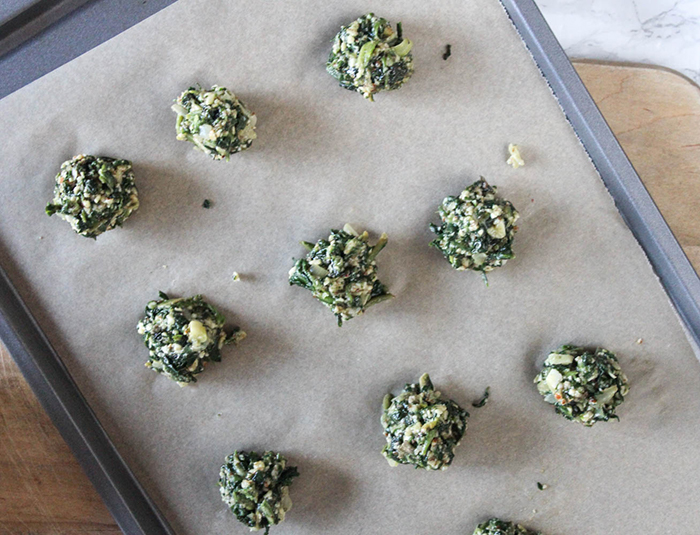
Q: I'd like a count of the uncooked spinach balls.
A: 10